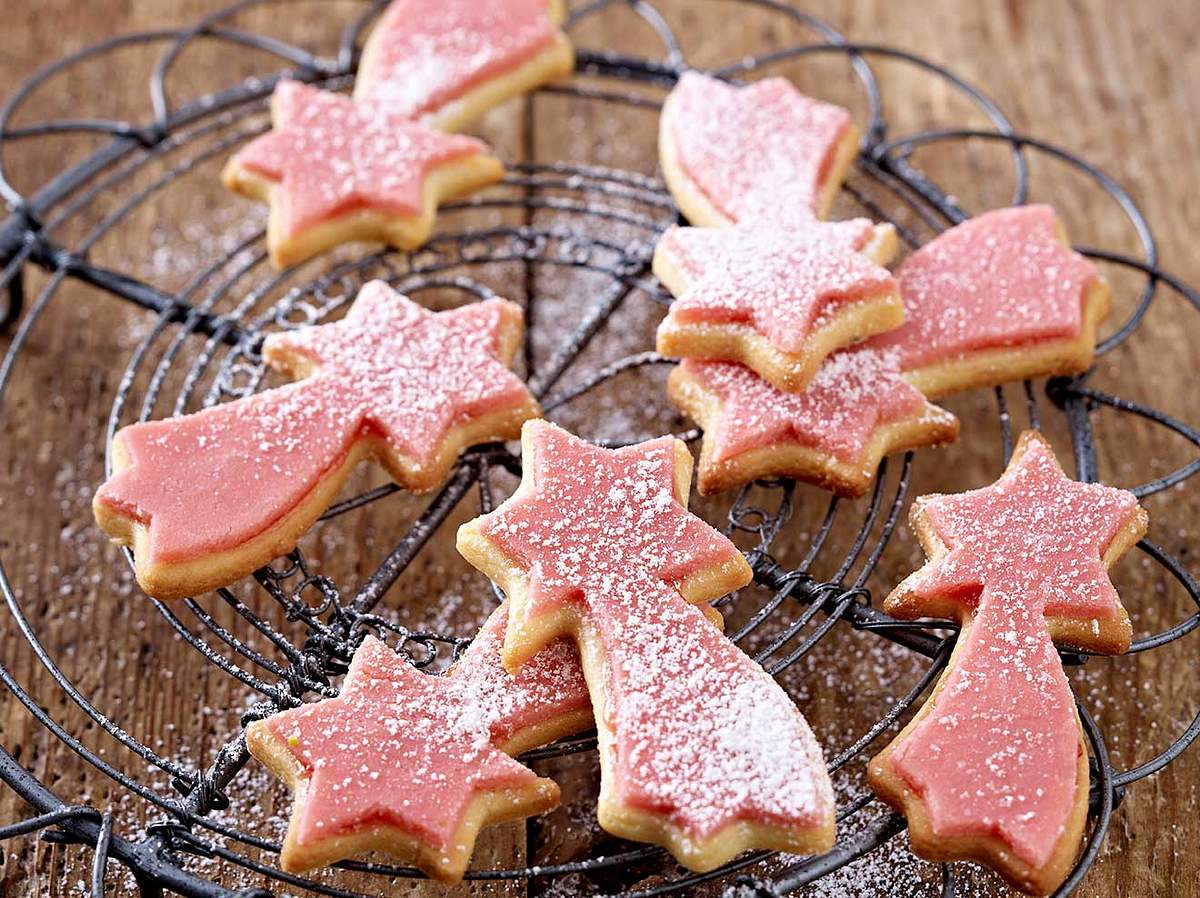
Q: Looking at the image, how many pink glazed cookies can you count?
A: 7